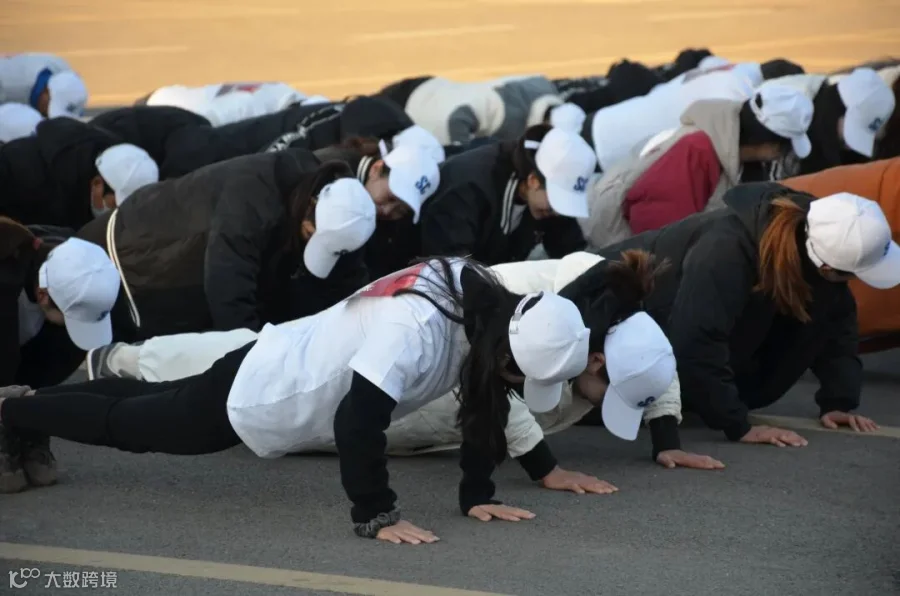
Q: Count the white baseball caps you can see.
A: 14